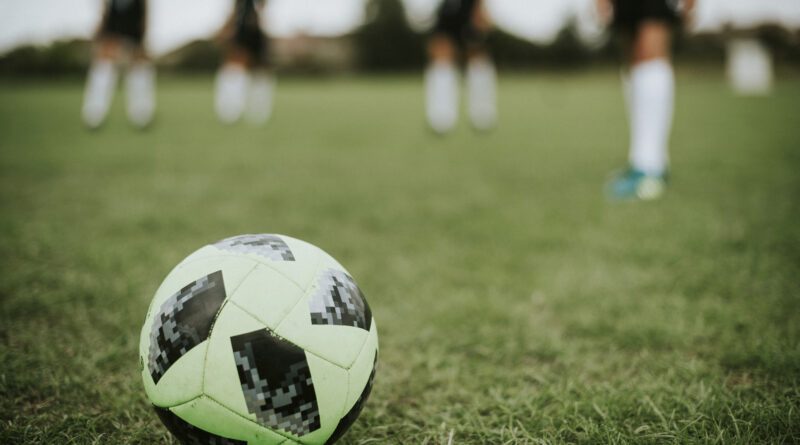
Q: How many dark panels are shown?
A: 6